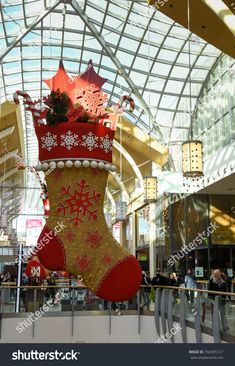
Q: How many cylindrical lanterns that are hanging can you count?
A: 3